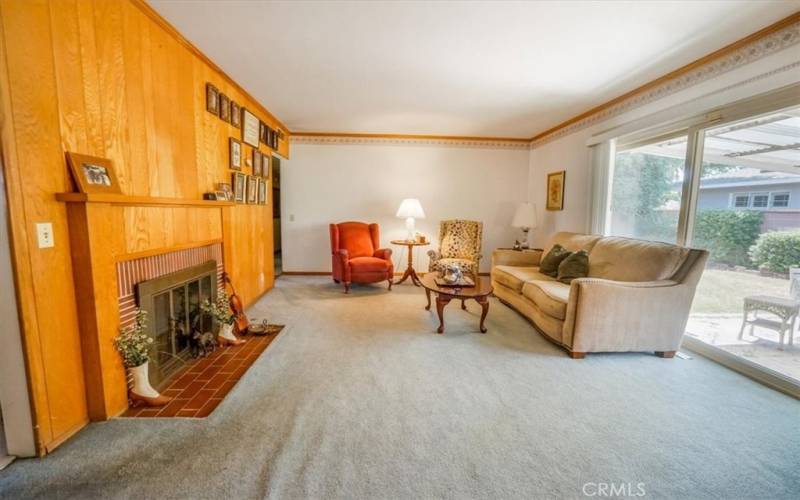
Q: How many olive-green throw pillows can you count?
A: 2